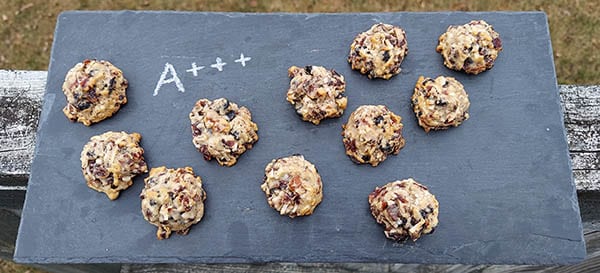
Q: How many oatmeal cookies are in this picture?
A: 11